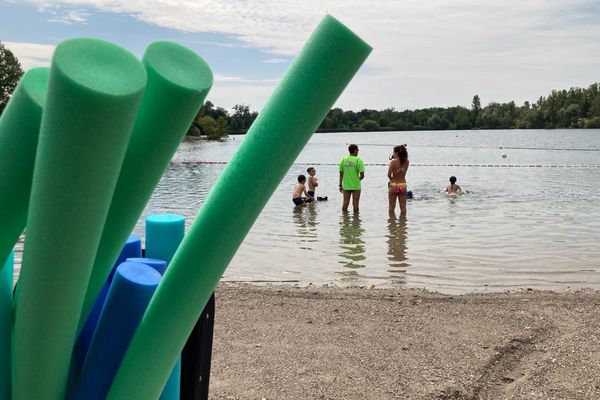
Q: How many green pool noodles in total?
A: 4